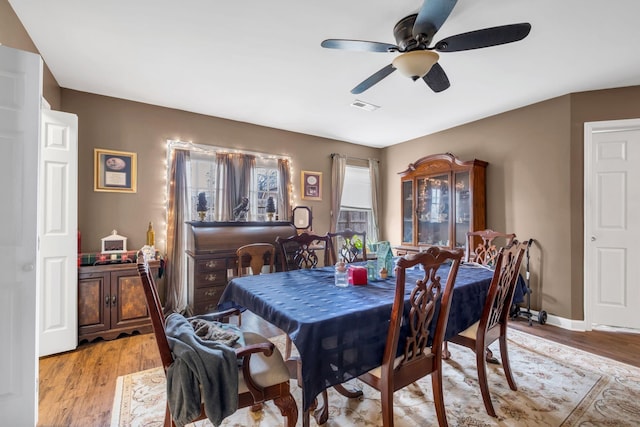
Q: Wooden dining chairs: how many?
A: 7